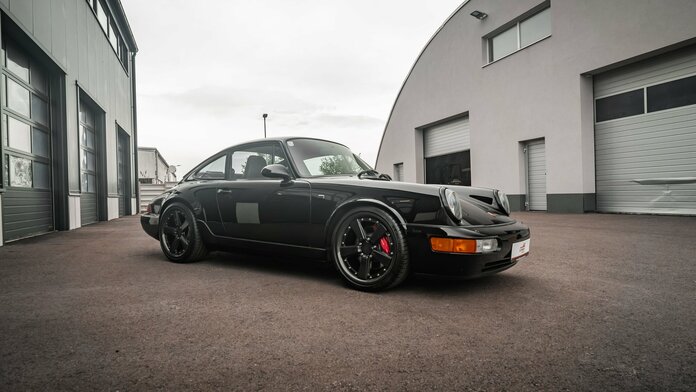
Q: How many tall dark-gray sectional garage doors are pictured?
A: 3